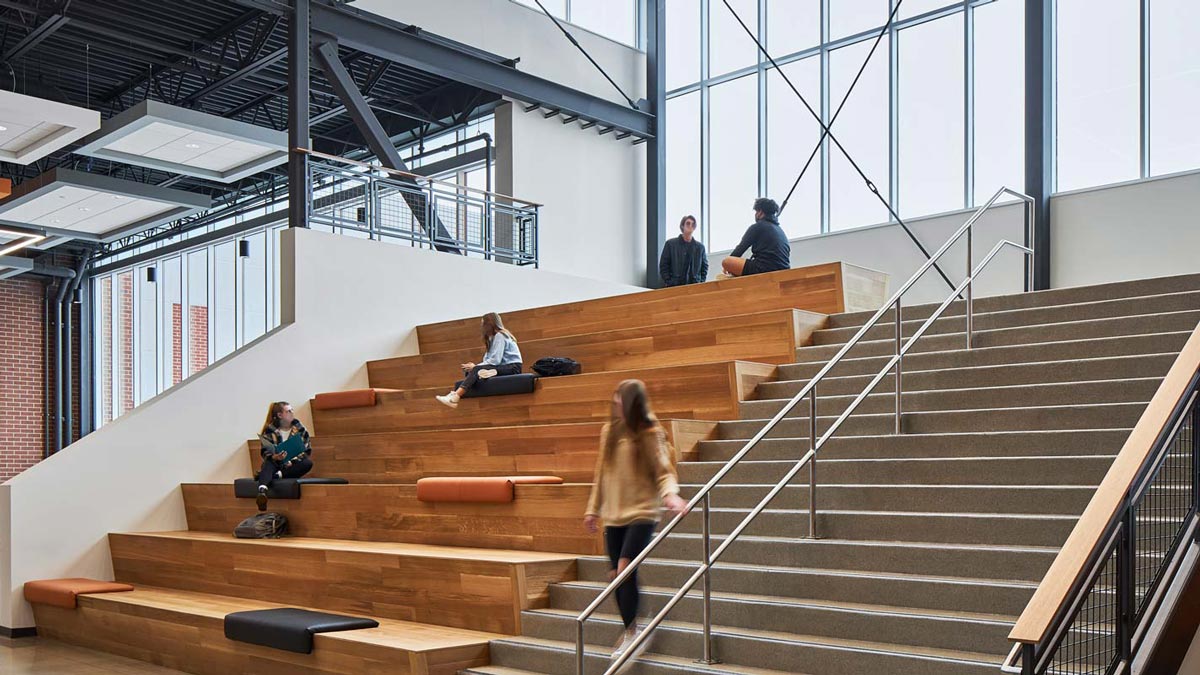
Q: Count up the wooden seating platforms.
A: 7